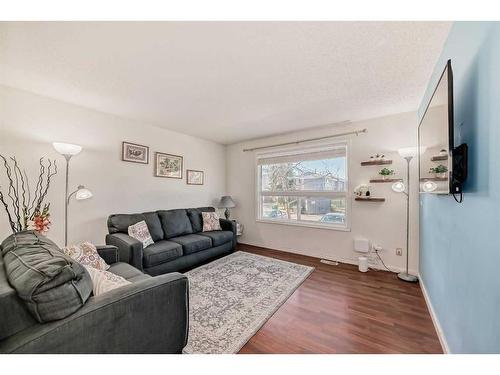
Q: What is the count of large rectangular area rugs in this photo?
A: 1